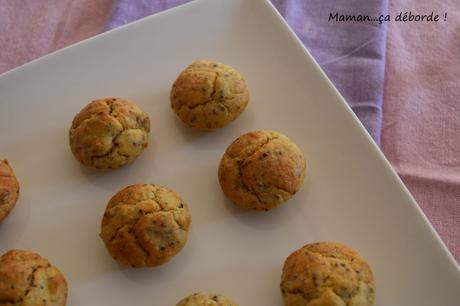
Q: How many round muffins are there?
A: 8